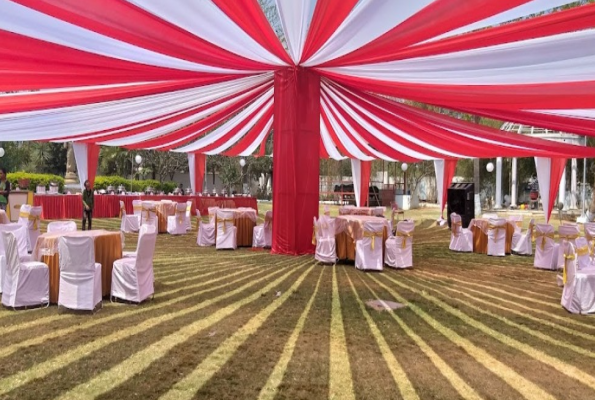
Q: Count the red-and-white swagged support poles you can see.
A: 5